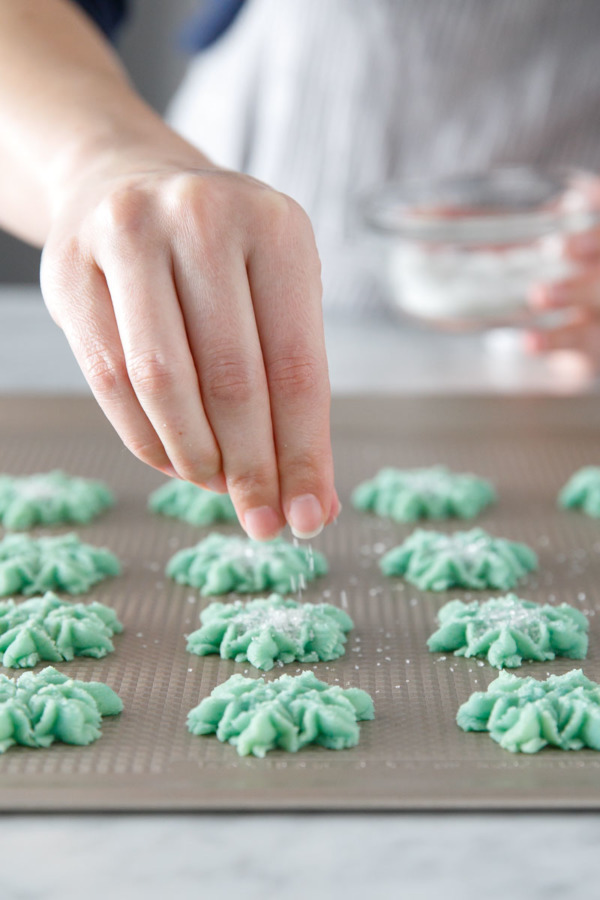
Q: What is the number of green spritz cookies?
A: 13